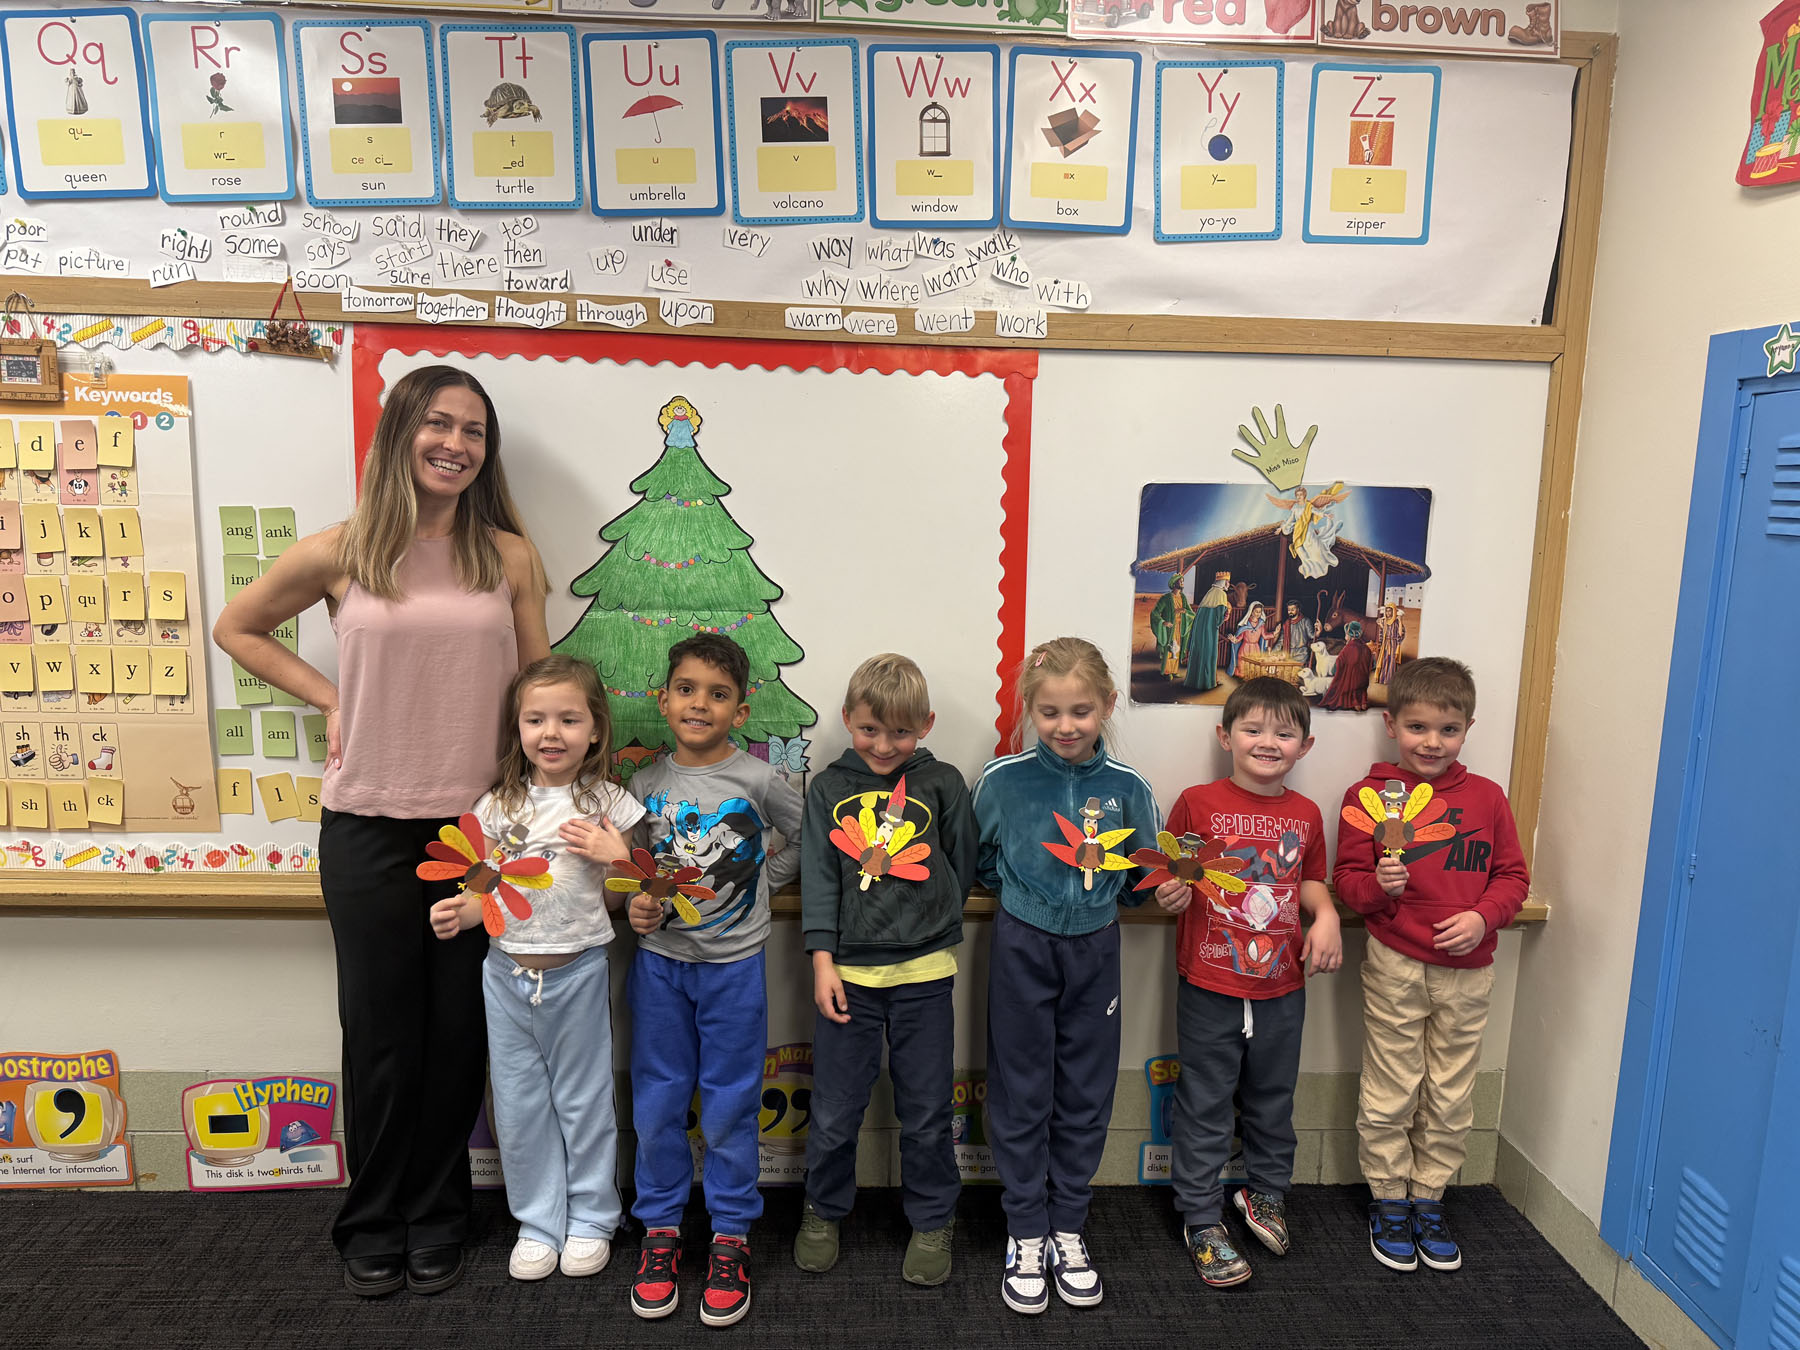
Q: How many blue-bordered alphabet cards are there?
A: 10